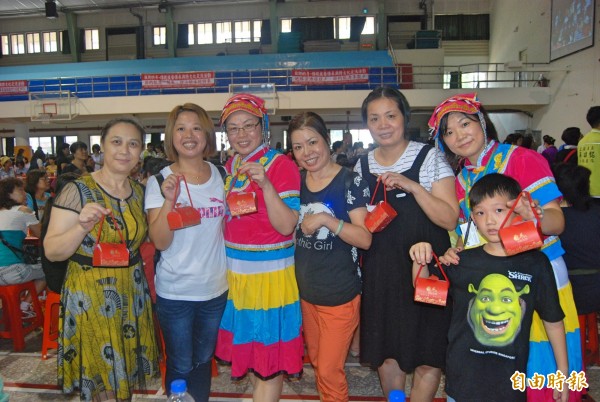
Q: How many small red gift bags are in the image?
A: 6